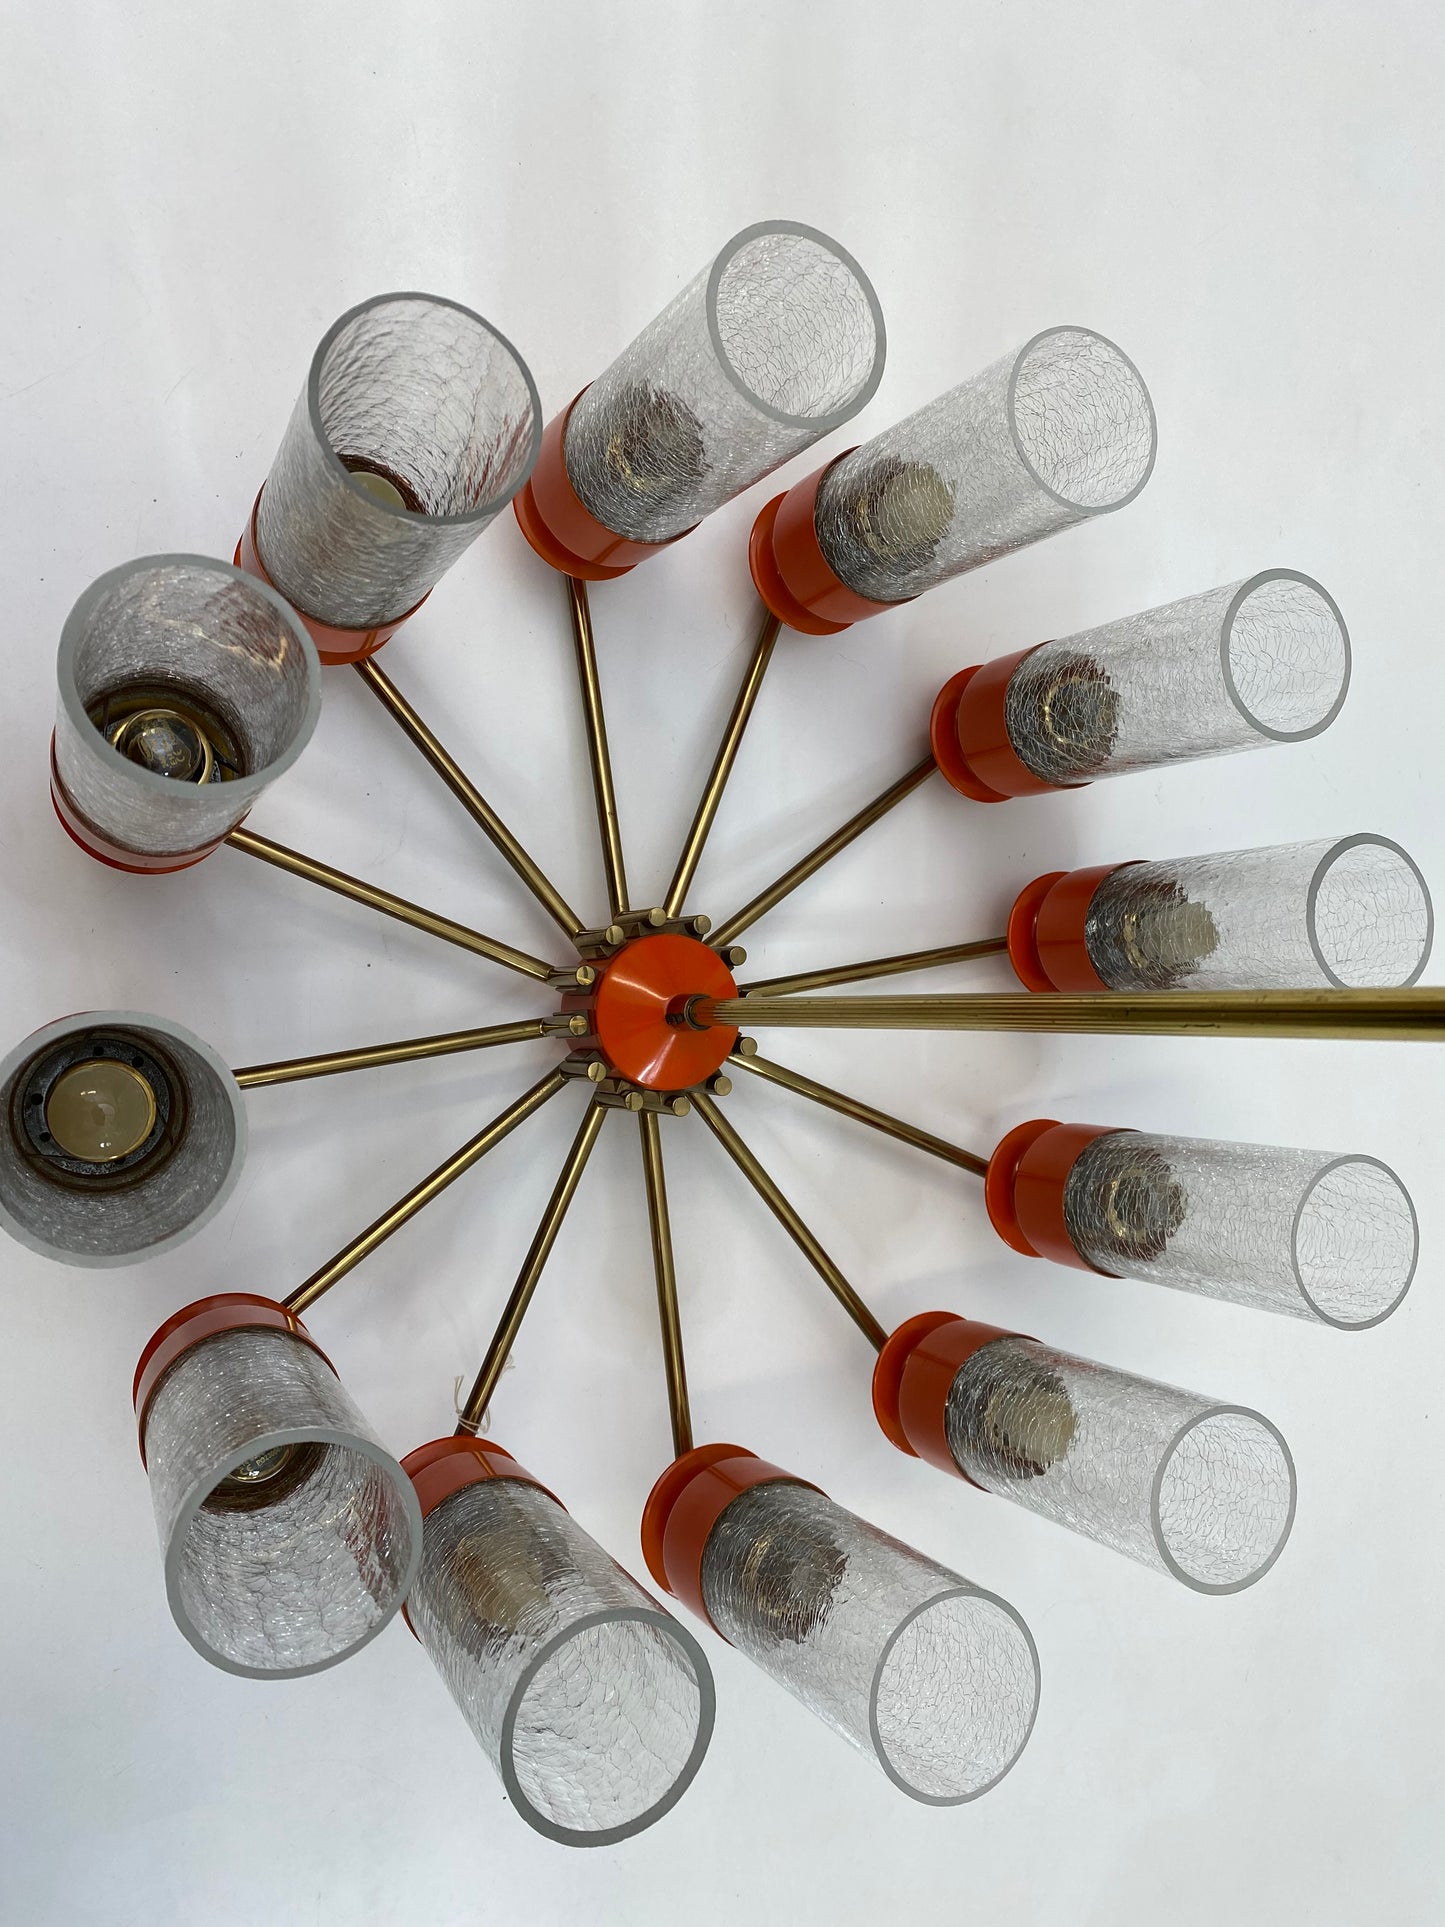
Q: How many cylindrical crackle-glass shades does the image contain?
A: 12